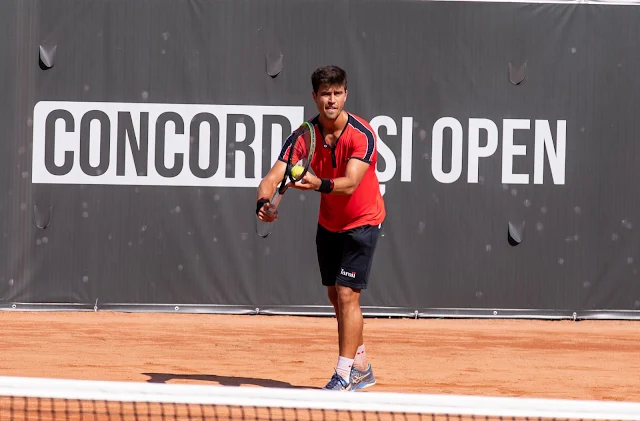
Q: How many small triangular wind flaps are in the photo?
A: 6